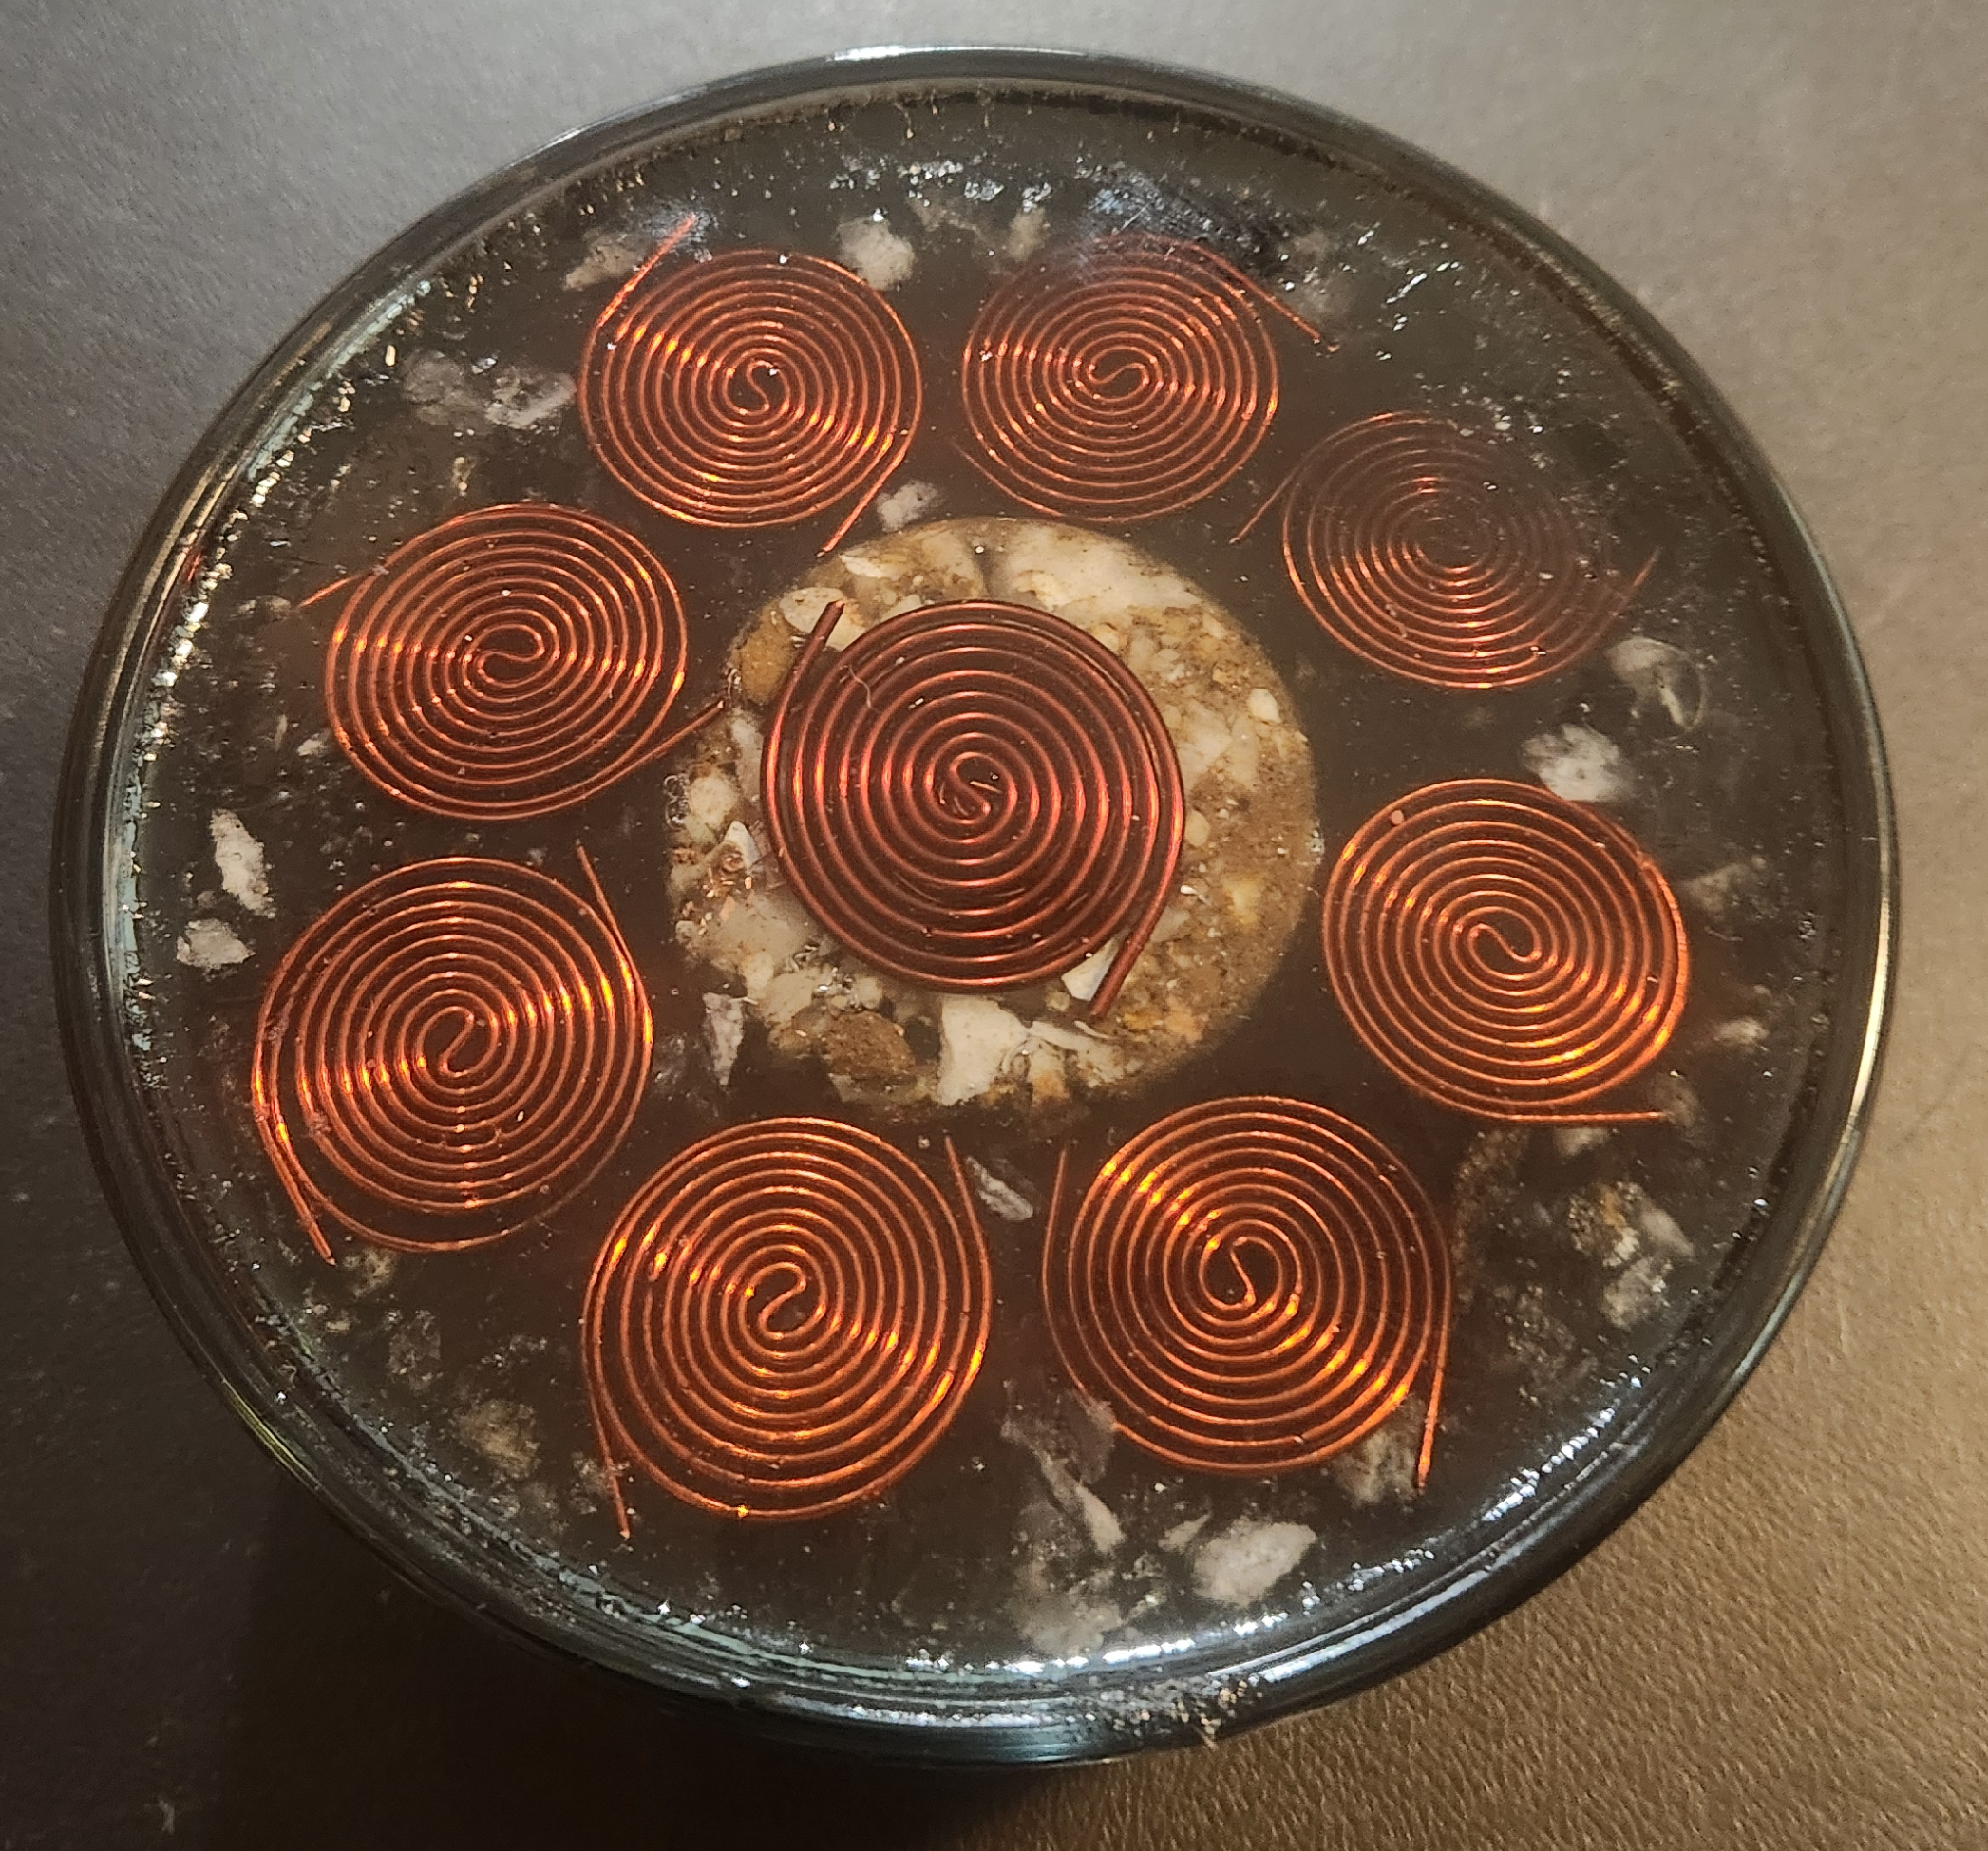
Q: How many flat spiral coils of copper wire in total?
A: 9